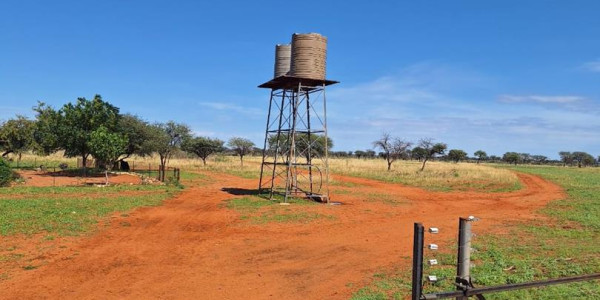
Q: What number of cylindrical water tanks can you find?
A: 2